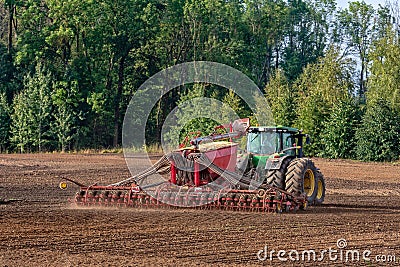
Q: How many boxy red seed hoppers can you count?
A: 1